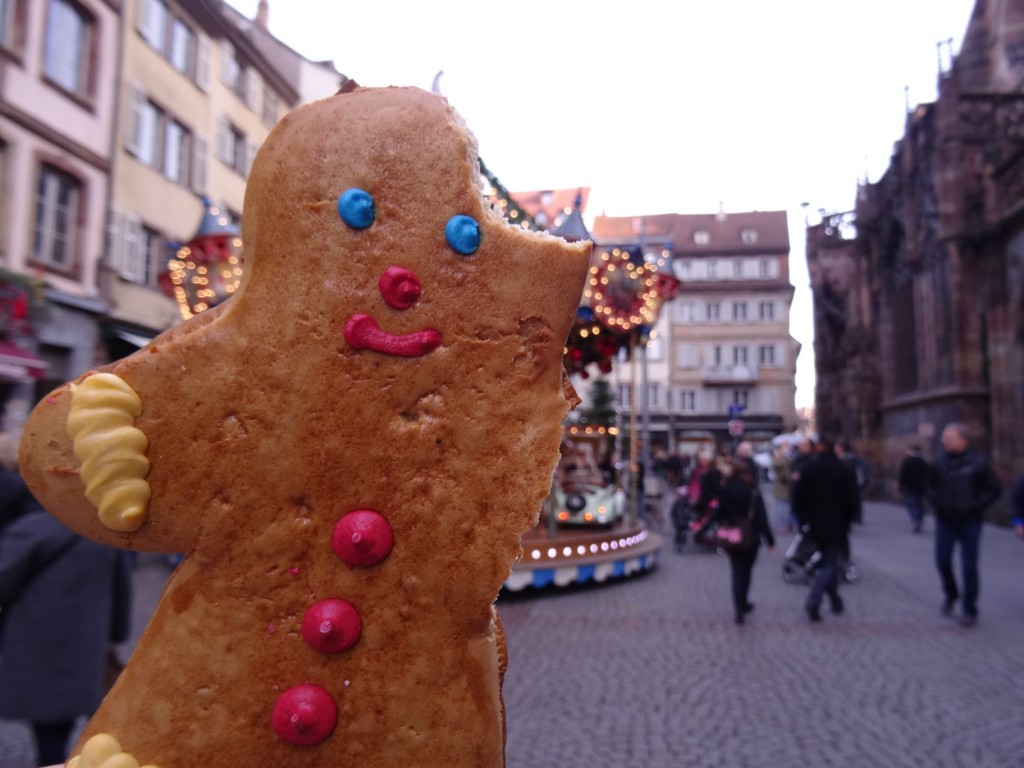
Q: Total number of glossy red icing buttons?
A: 3